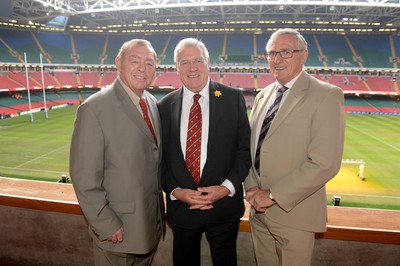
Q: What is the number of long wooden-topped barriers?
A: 1